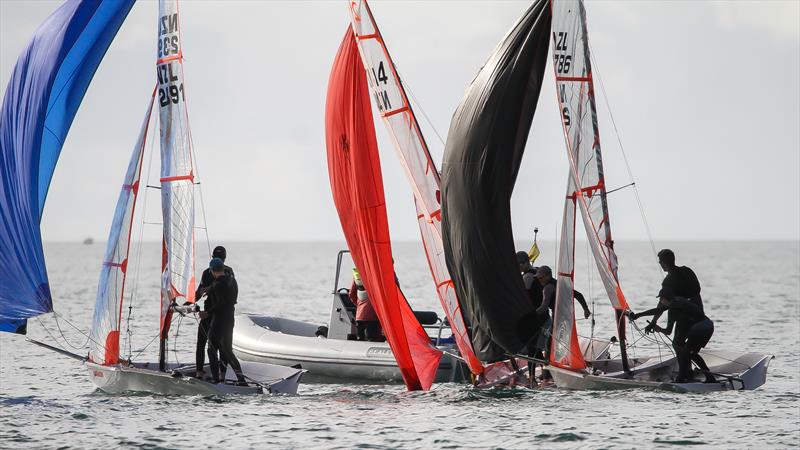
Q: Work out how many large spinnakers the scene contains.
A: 3